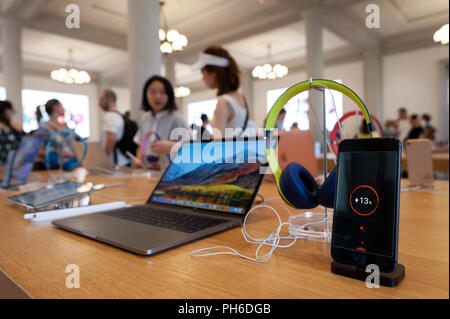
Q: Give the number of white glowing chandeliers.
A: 5